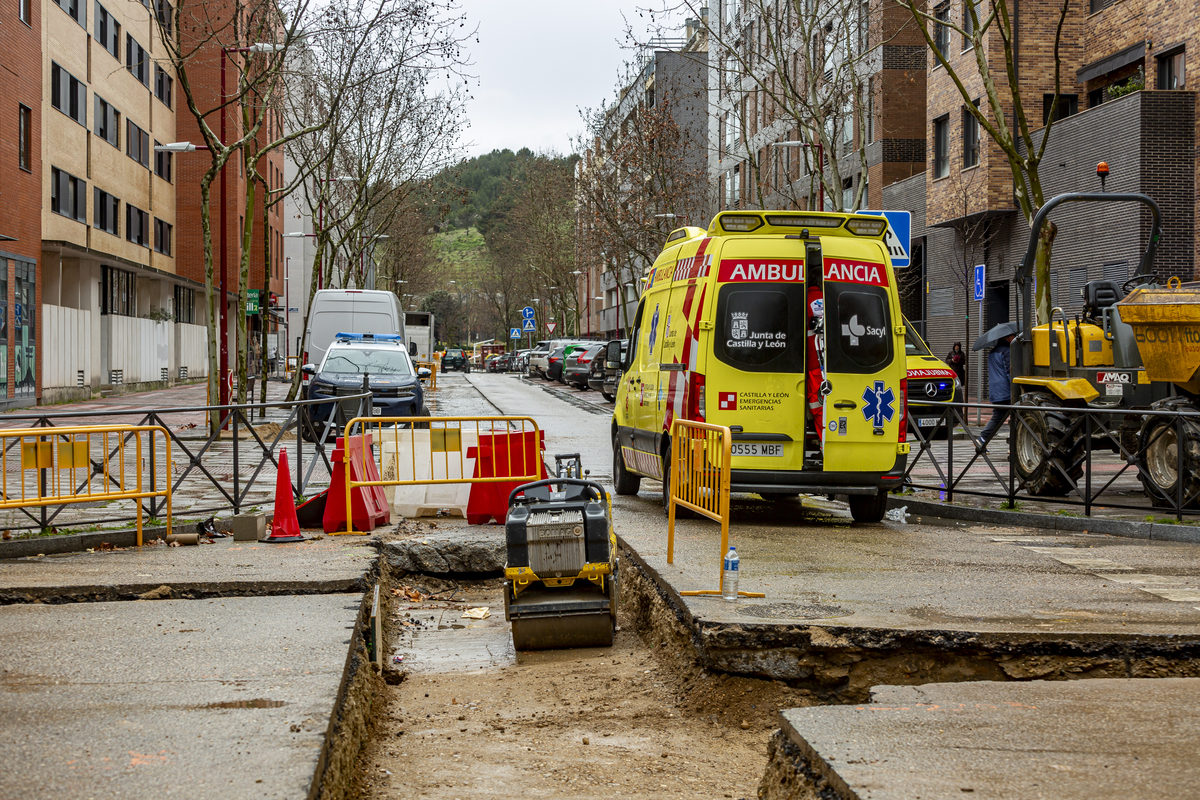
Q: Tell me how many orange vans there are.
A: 0